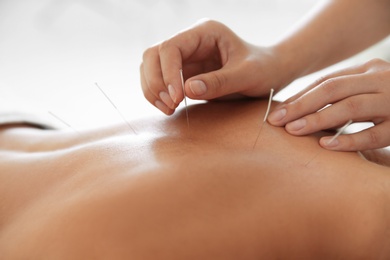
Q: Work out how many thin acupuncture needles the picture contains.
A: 5